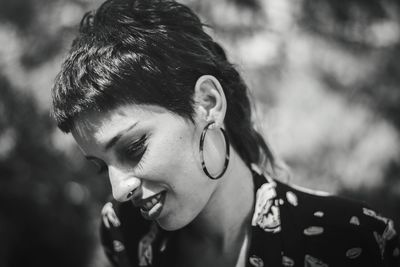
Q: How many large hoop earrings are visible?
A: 1